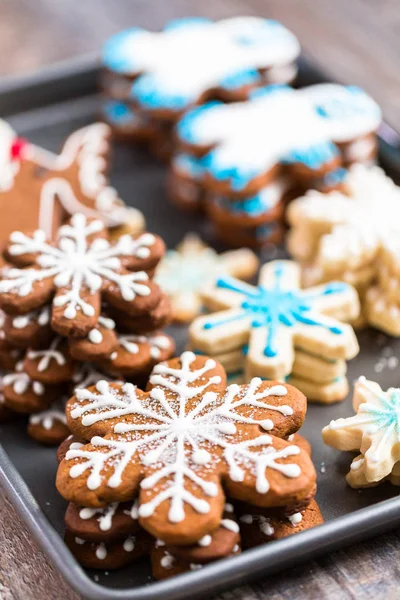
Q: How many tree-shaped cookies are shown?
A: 0